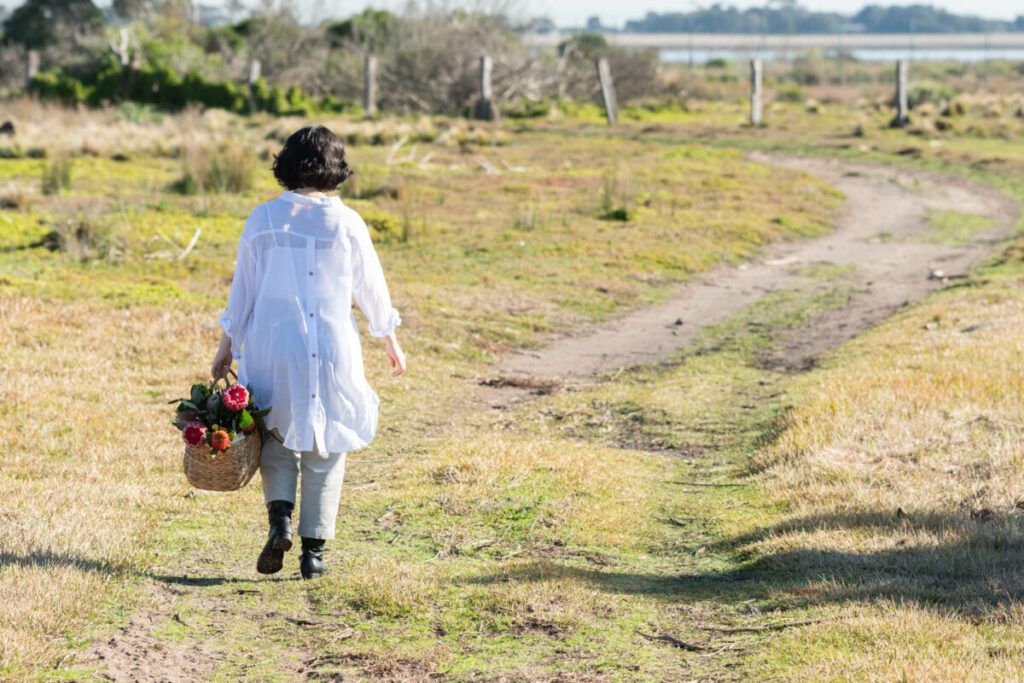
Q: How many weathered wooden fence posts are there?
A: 7